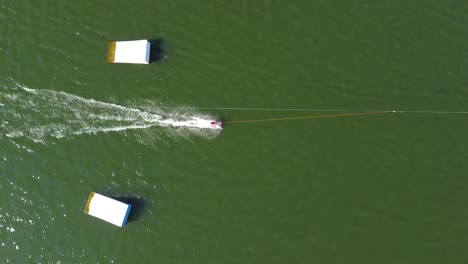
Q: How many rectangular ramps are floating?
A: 2